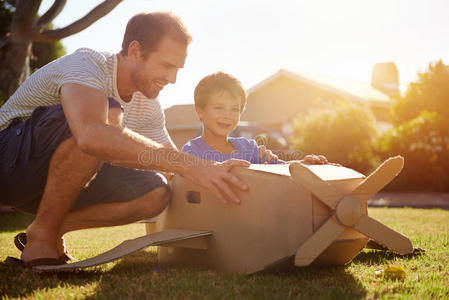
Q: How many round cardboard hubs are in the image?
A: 1